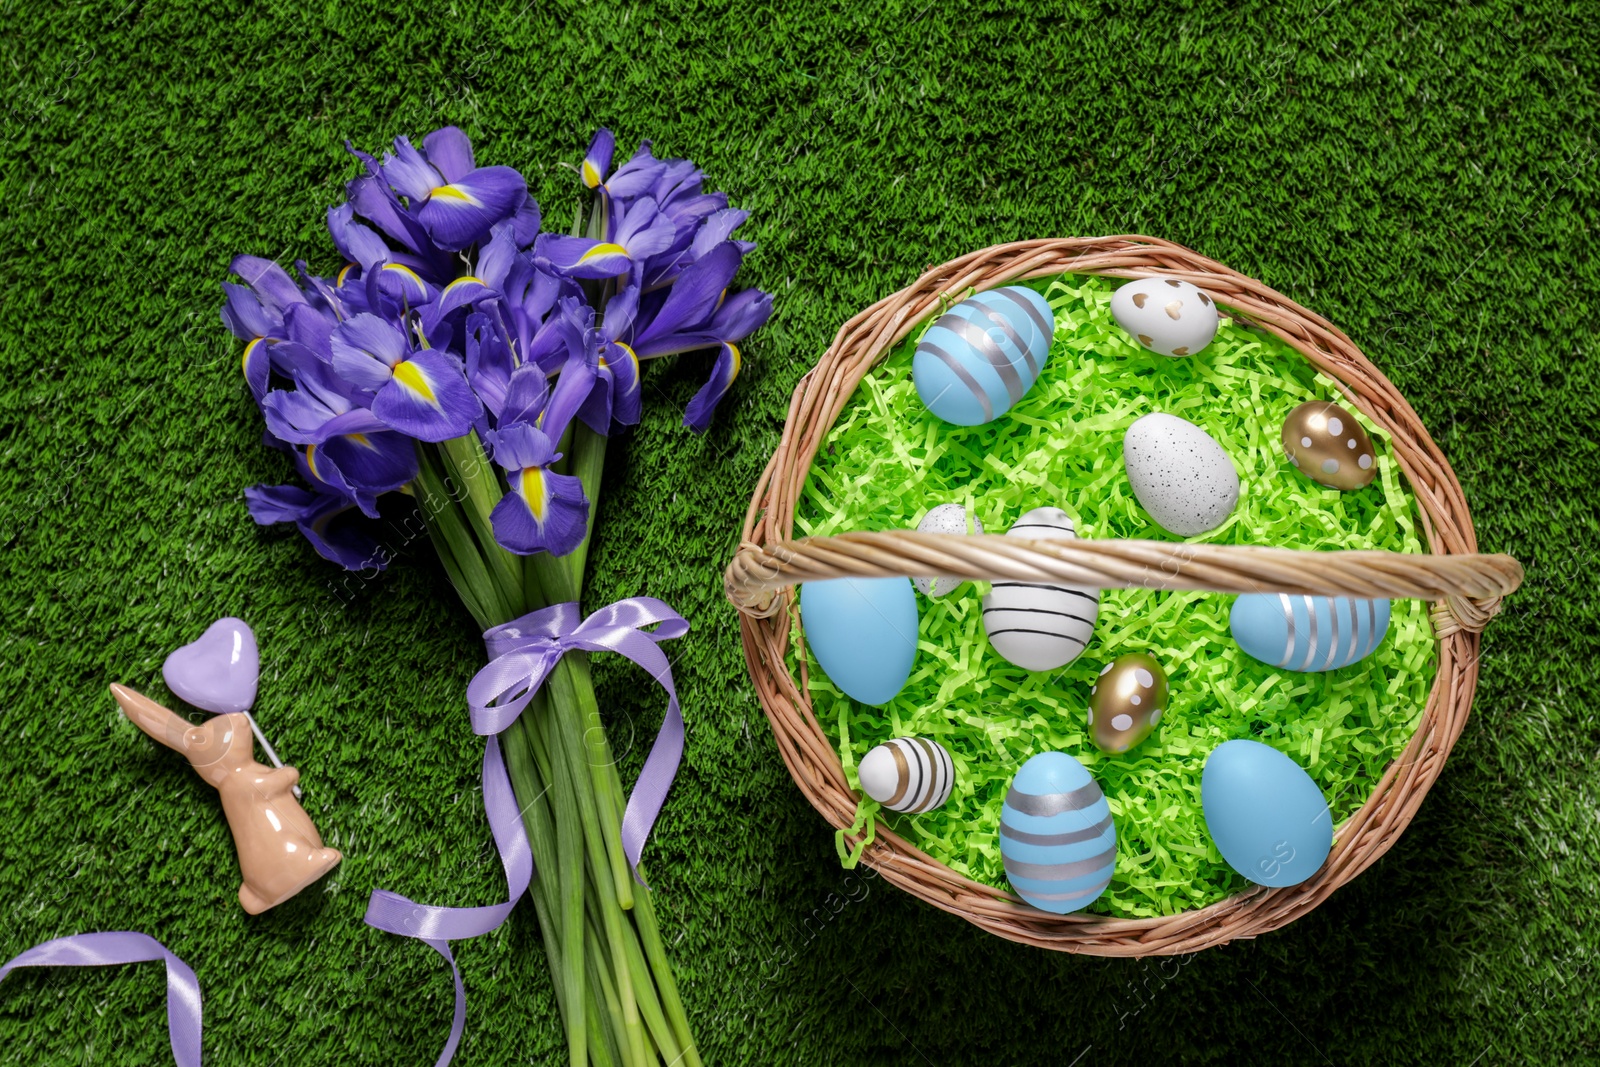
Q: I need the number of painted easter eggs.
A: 12